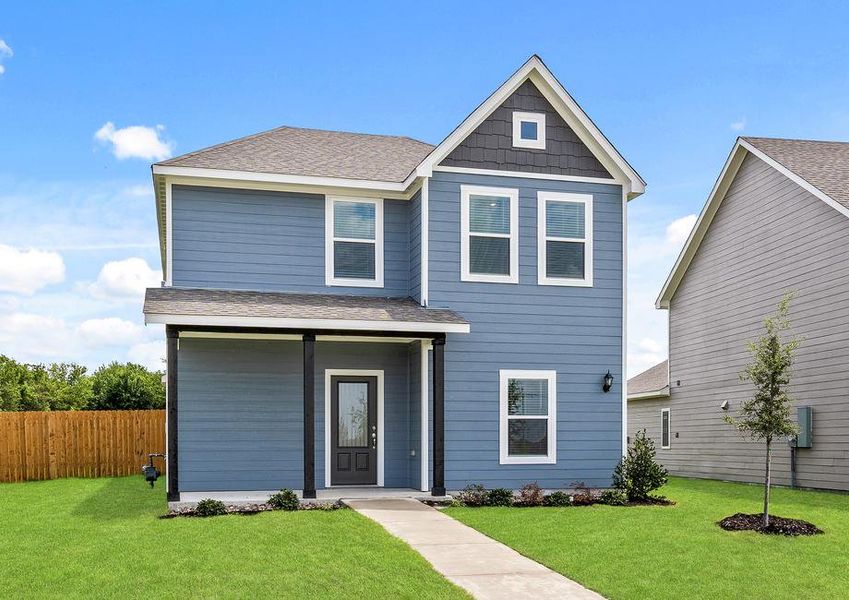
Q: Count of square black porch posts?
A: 3